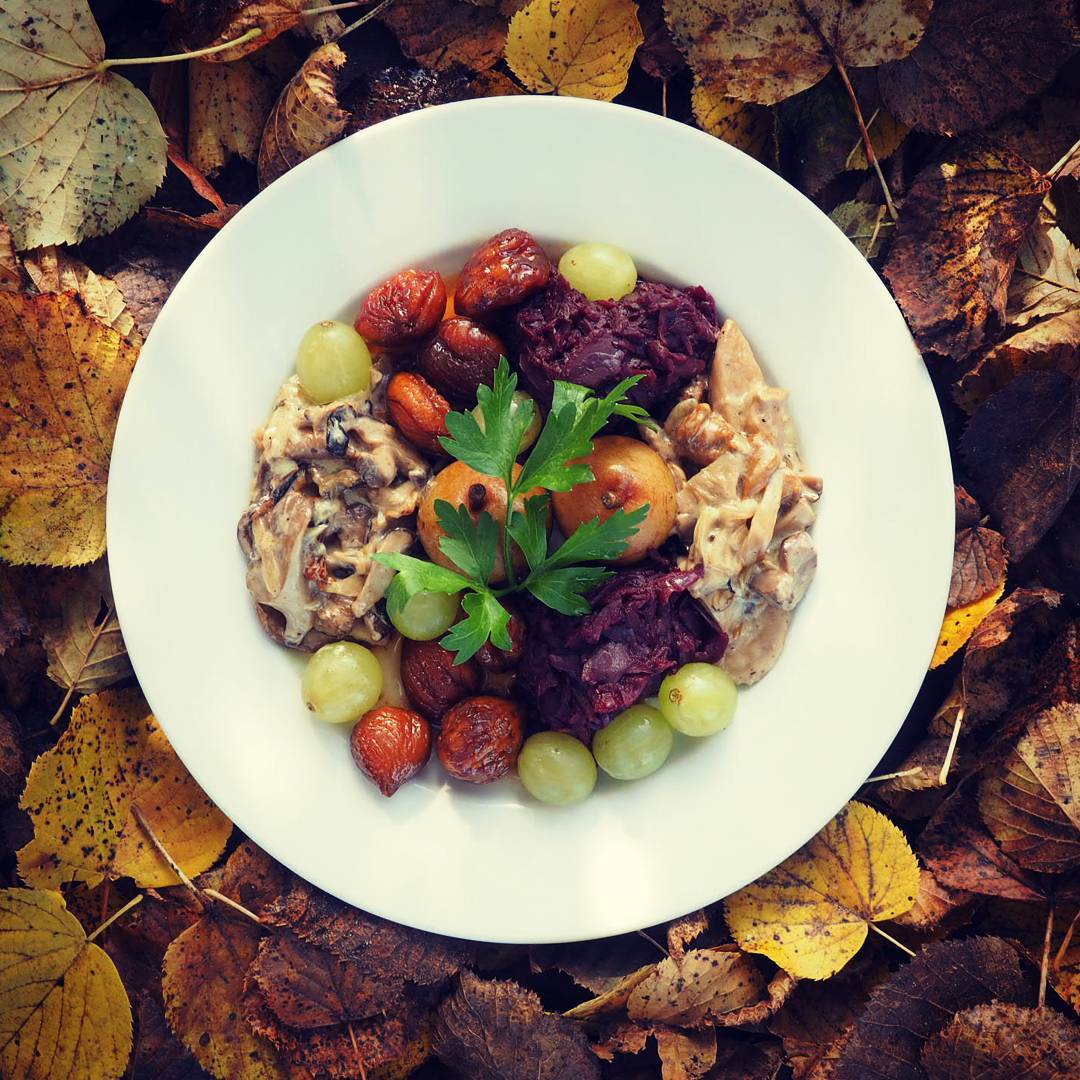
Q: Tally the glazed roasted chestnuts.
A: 8